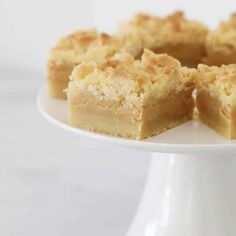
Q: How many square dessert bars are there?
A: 5